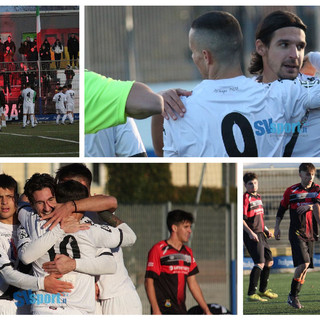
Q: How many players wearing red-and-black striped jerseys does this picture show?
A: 3